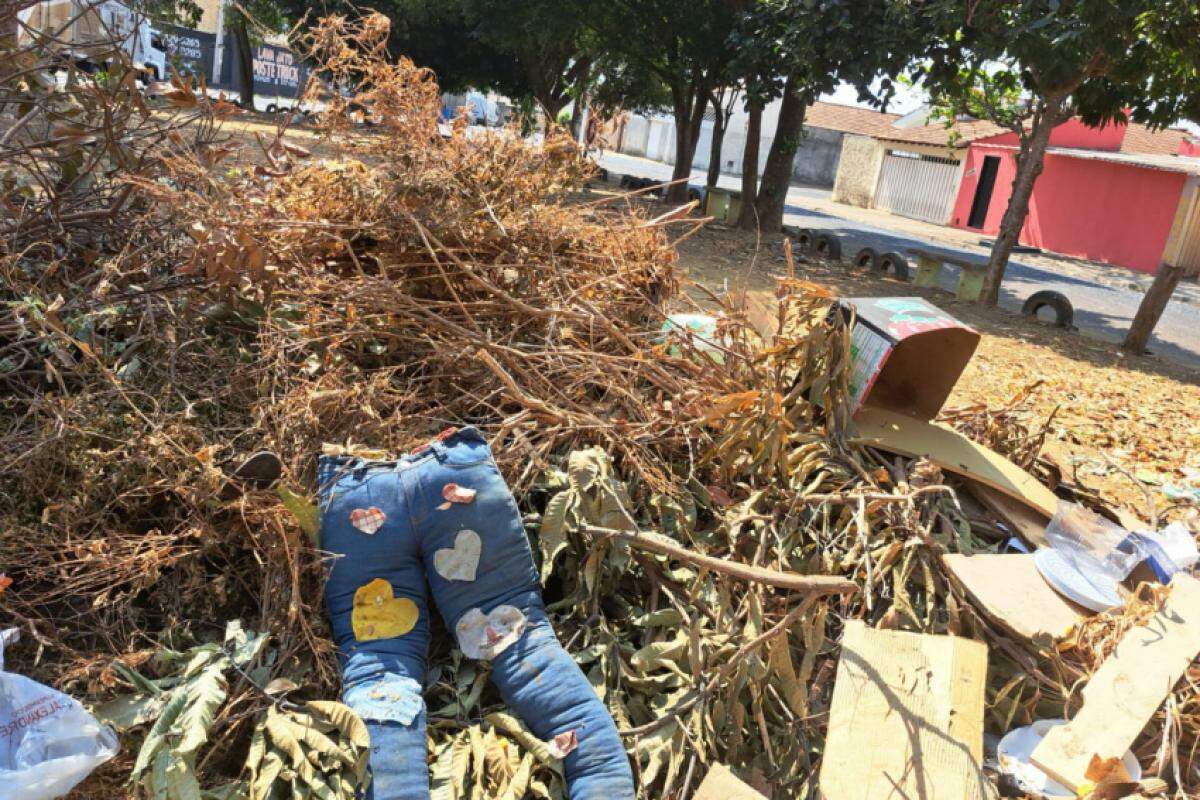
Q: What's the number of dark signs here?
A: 2